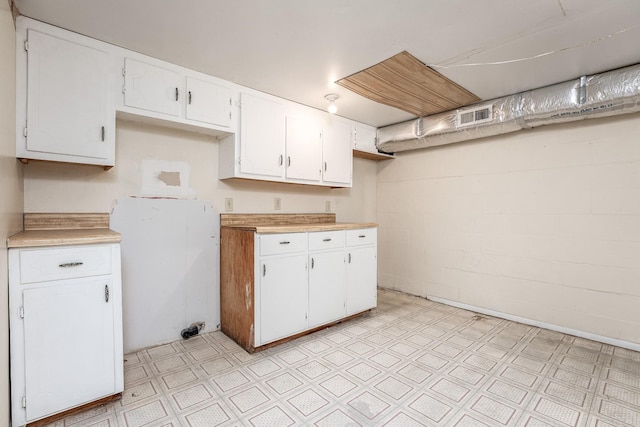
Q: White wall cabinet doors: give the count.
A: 7